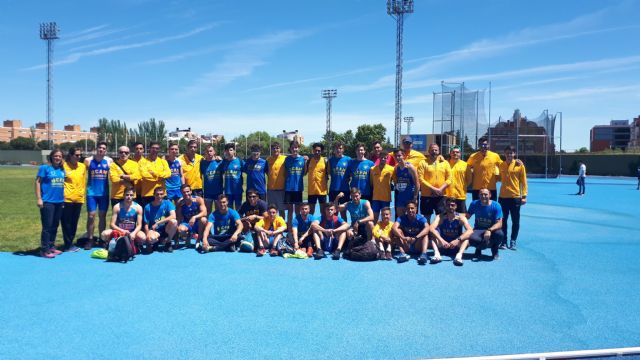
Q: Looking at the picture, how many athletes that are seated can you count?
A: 13